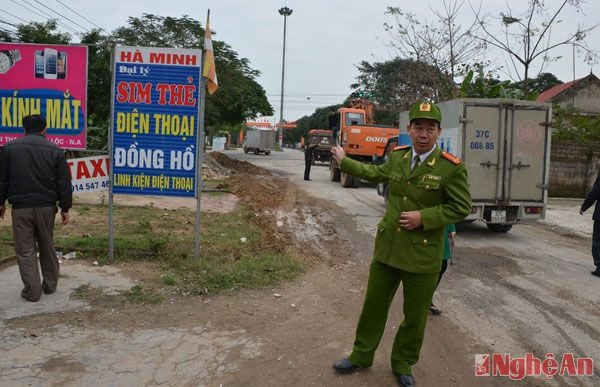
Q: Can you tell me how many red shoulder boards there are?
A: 2